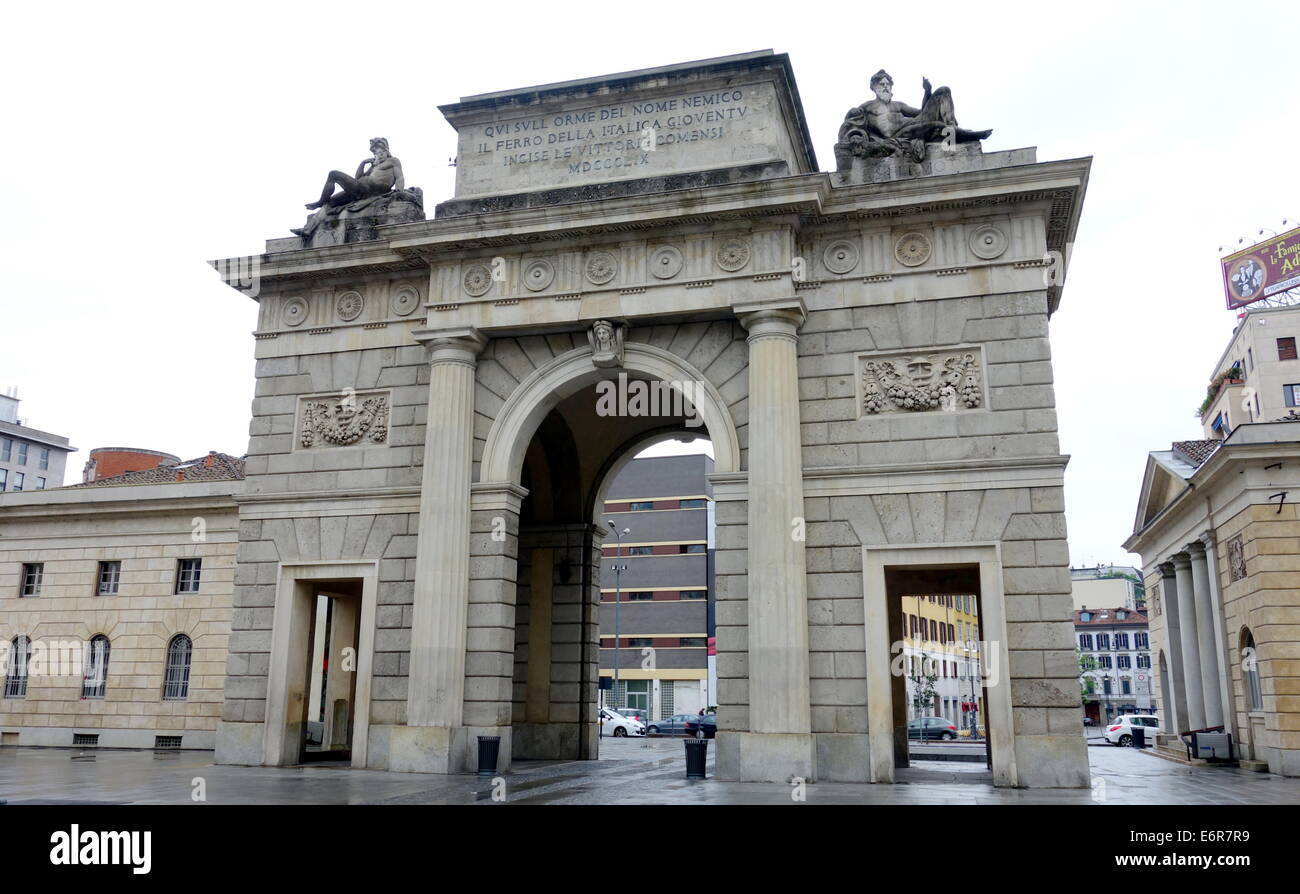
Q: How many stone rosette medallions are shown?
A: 11